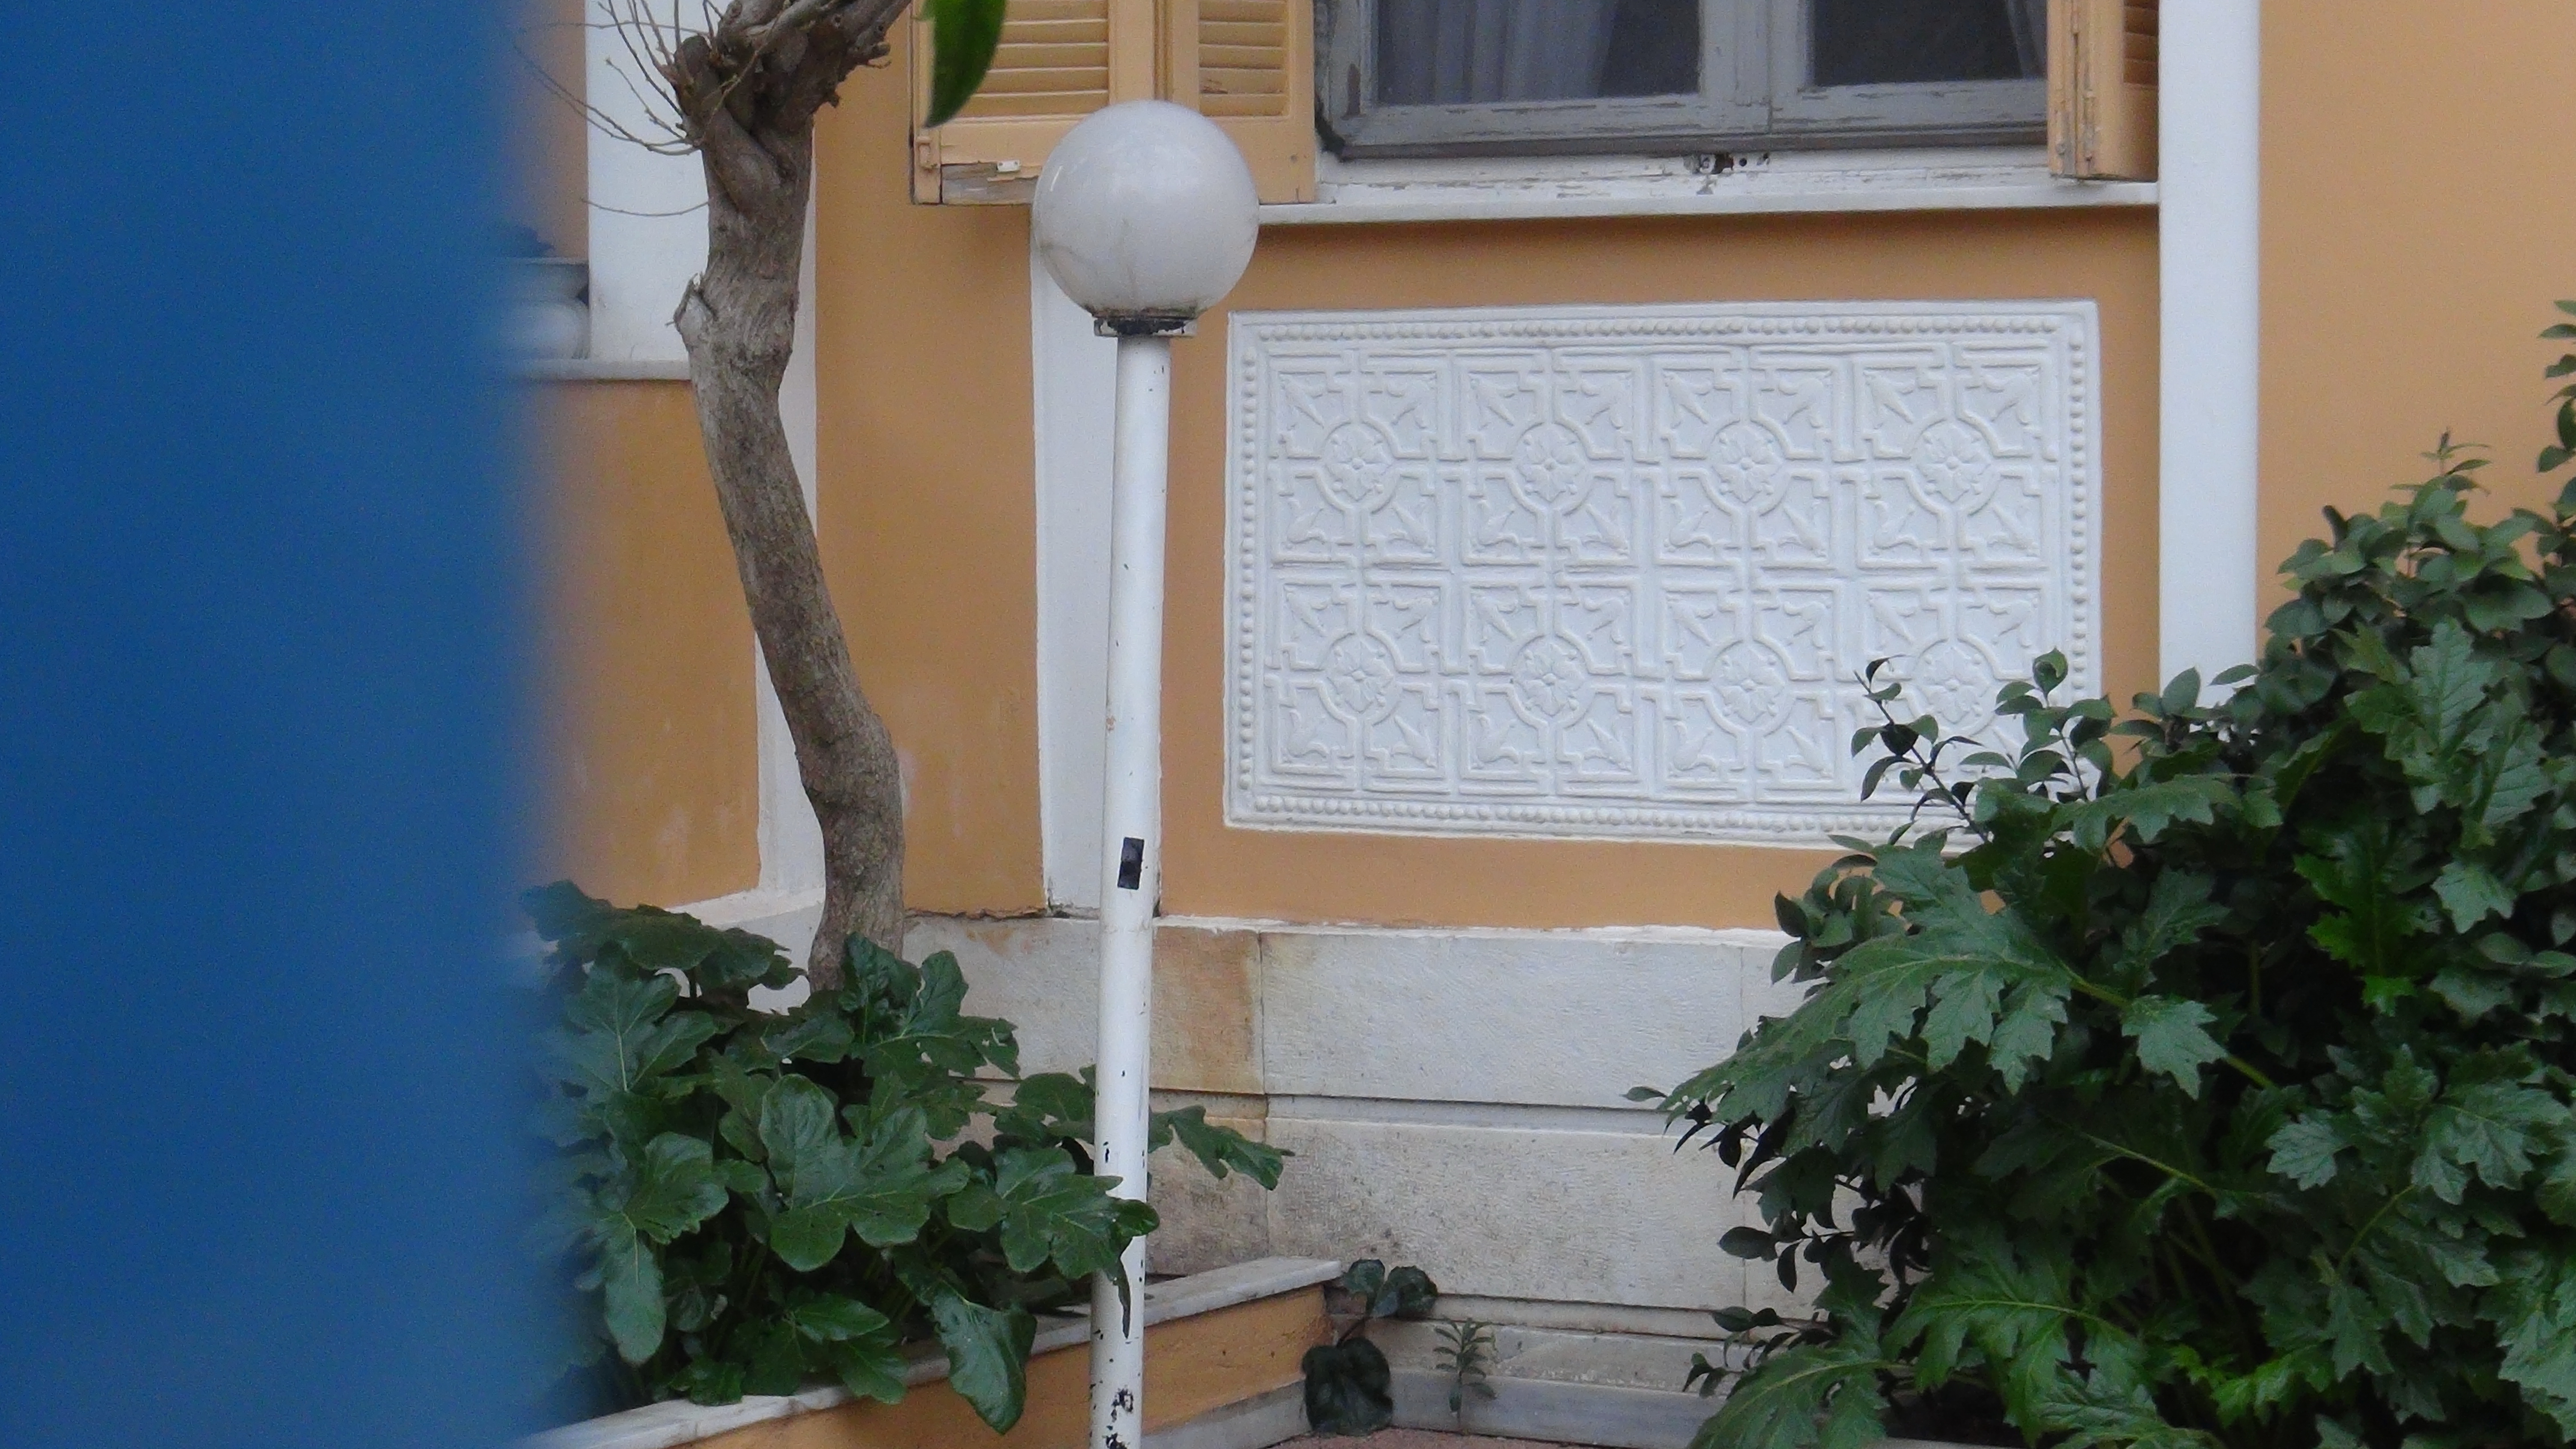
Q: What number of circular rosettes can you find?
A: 8